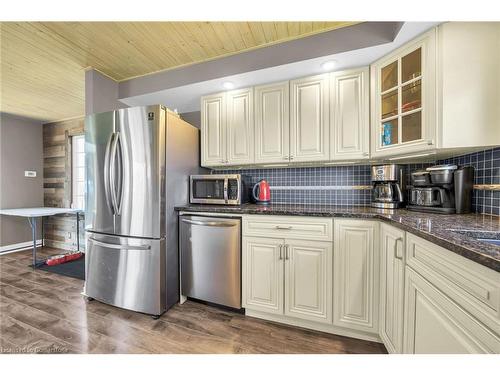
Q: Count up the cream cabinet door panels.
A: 11